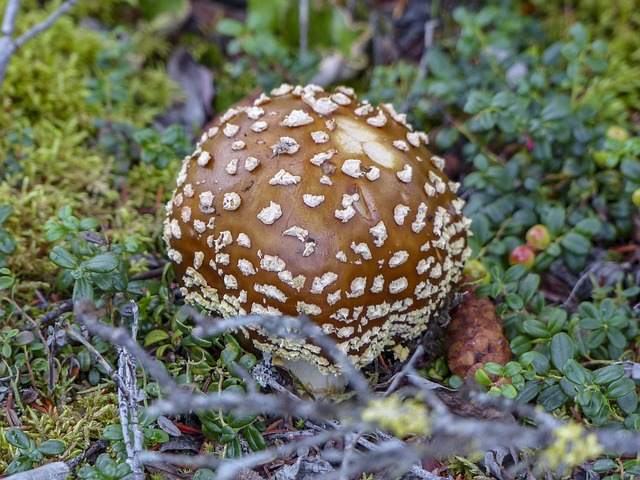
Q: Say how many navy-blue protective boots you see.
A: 0